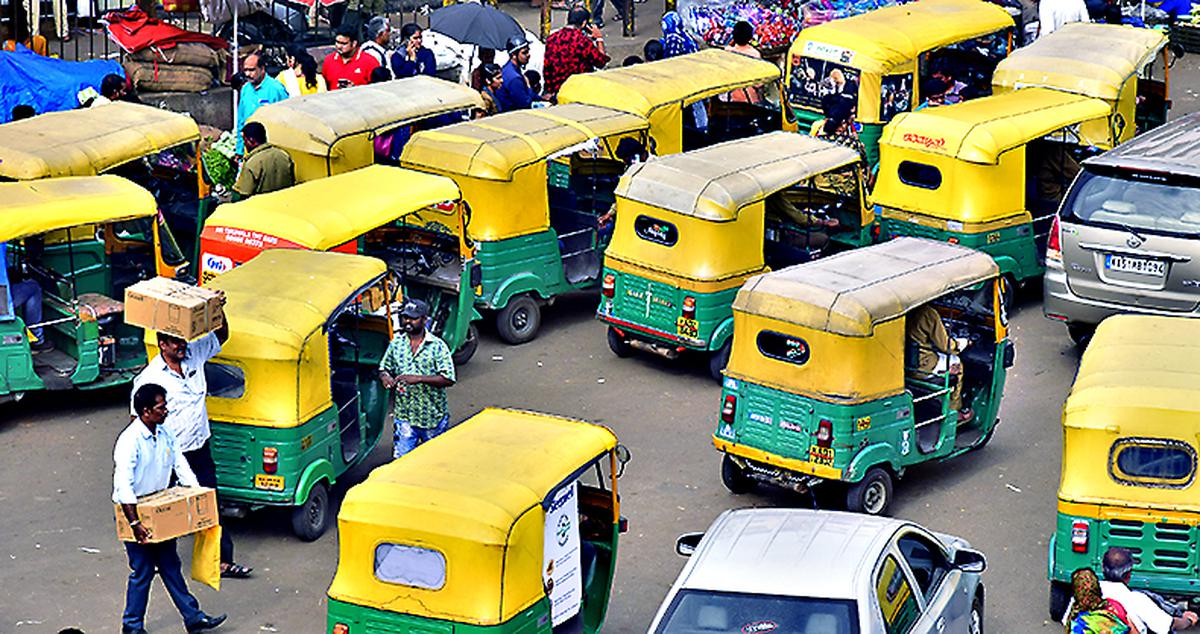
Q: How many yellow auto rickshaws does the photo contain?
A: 14